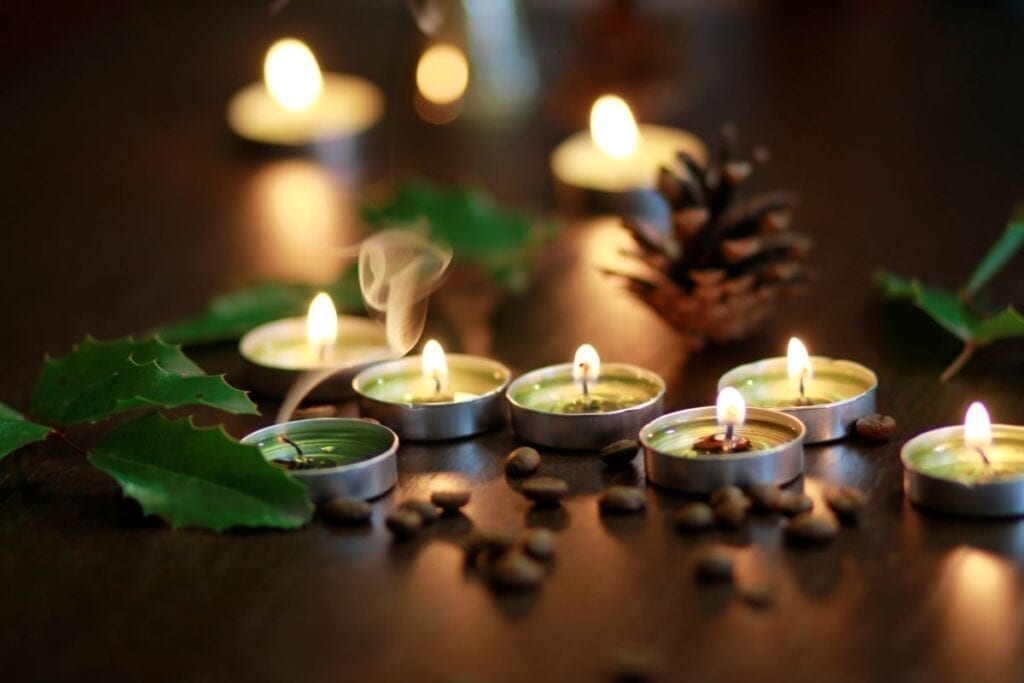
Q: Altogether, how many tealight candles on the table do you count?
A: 9